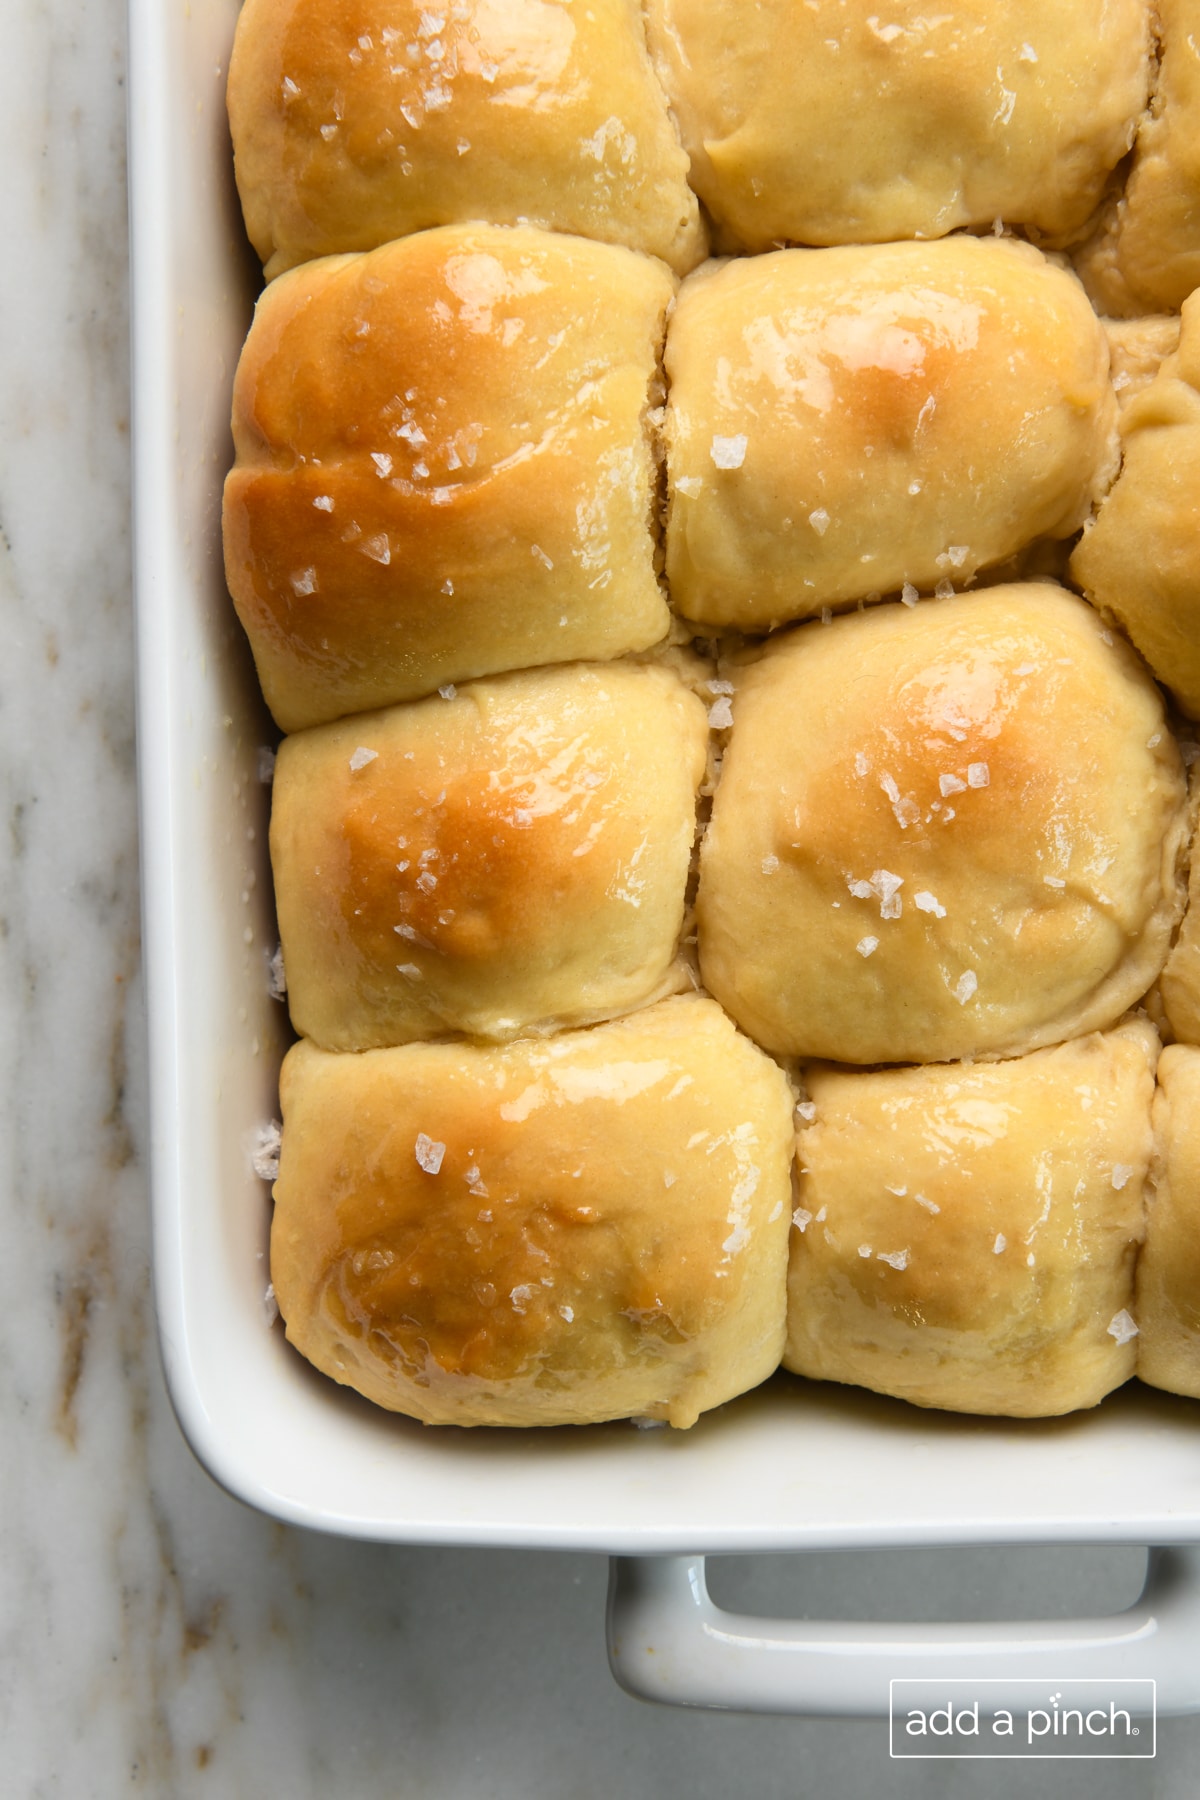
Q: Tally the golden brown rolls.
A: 12